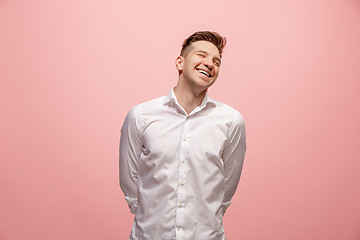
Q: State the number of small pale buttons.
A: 6